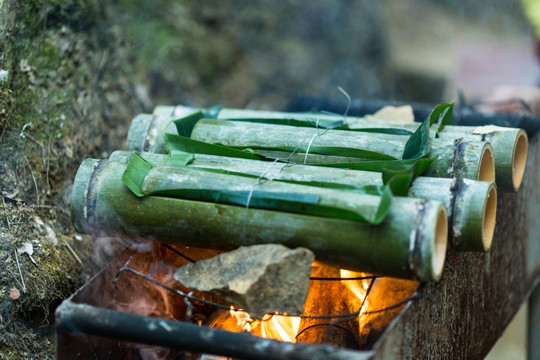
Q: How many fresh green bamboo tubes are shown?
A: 4